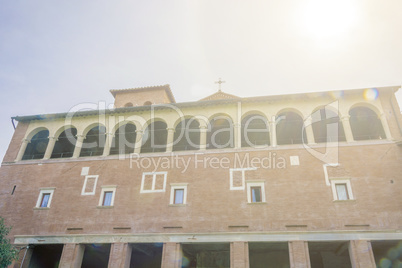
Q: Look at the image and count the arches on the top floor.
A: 11